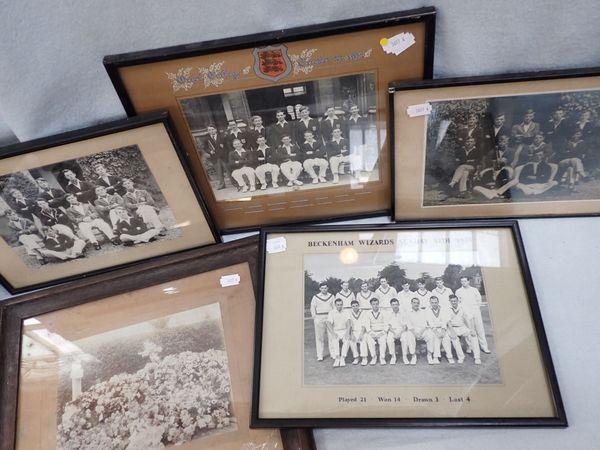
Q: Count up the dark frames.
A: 5